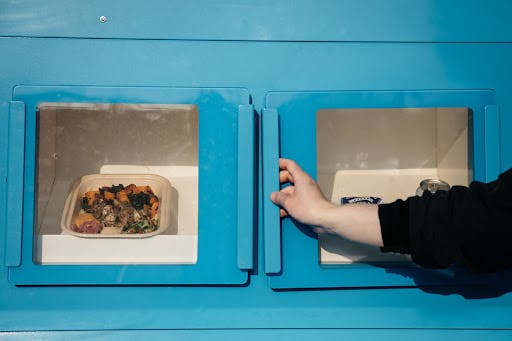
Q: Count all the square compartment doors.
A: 2